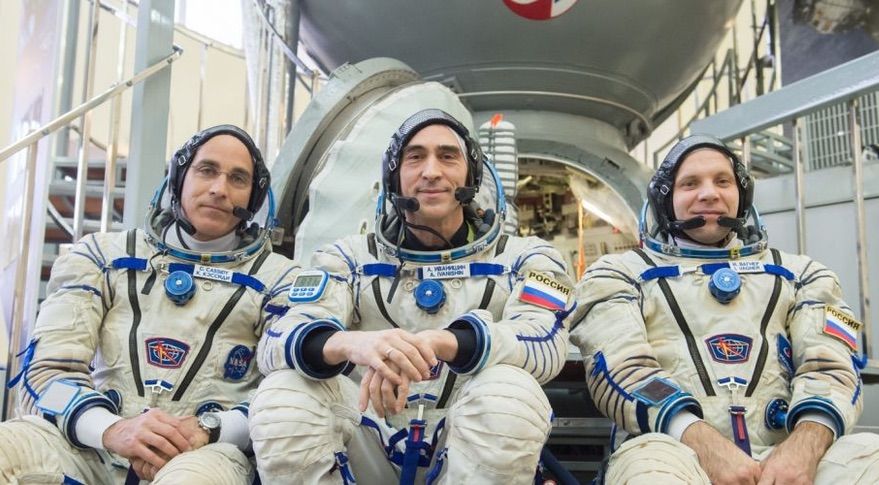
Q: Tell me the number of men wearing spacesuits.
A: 3